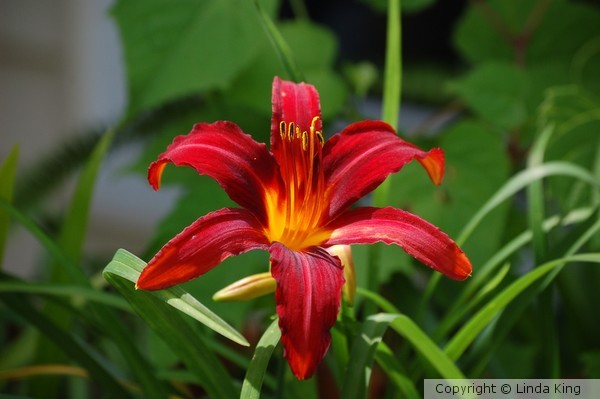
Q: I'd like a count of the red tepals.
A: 6